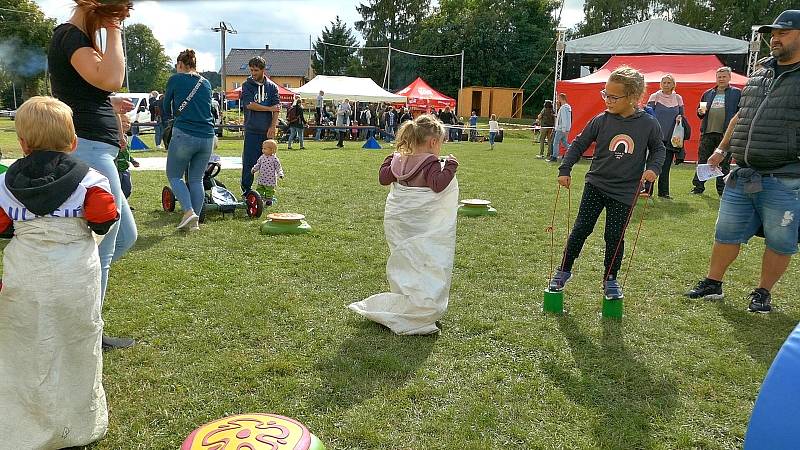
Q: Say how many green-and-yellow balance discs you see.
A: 3